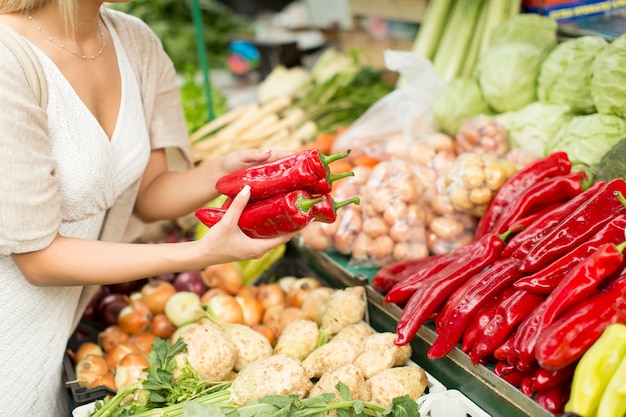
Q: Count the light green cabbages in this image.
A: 7